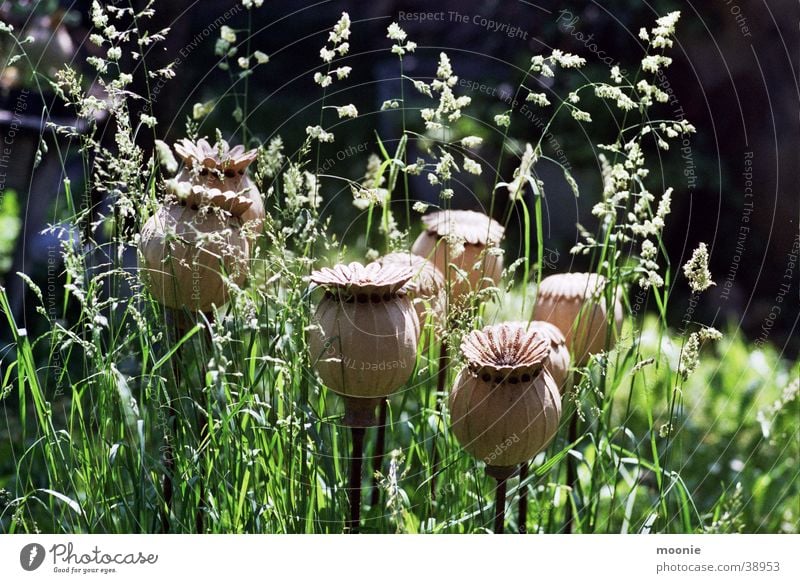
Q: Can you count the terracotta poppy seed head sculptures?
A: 8